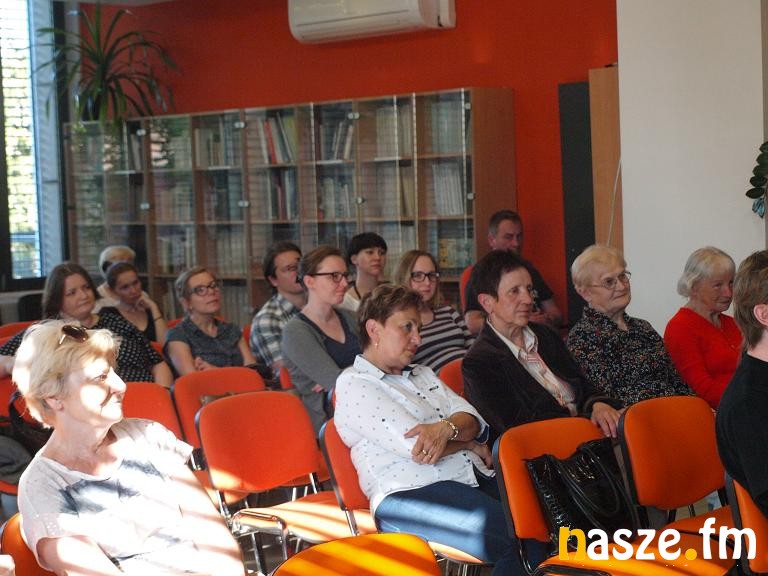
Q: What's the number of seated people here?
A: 15